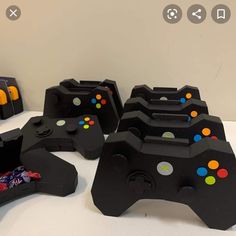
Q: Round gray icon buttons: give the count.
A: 4